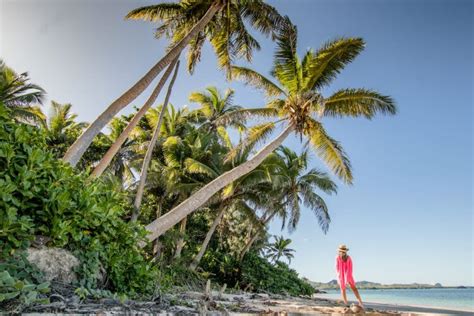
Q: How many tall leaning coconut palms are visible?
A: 4